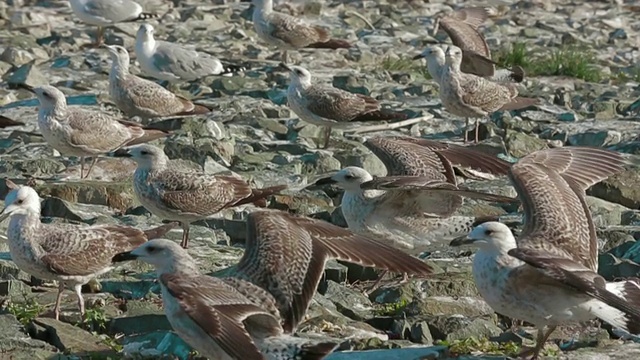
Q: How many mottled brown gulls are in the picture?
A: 11